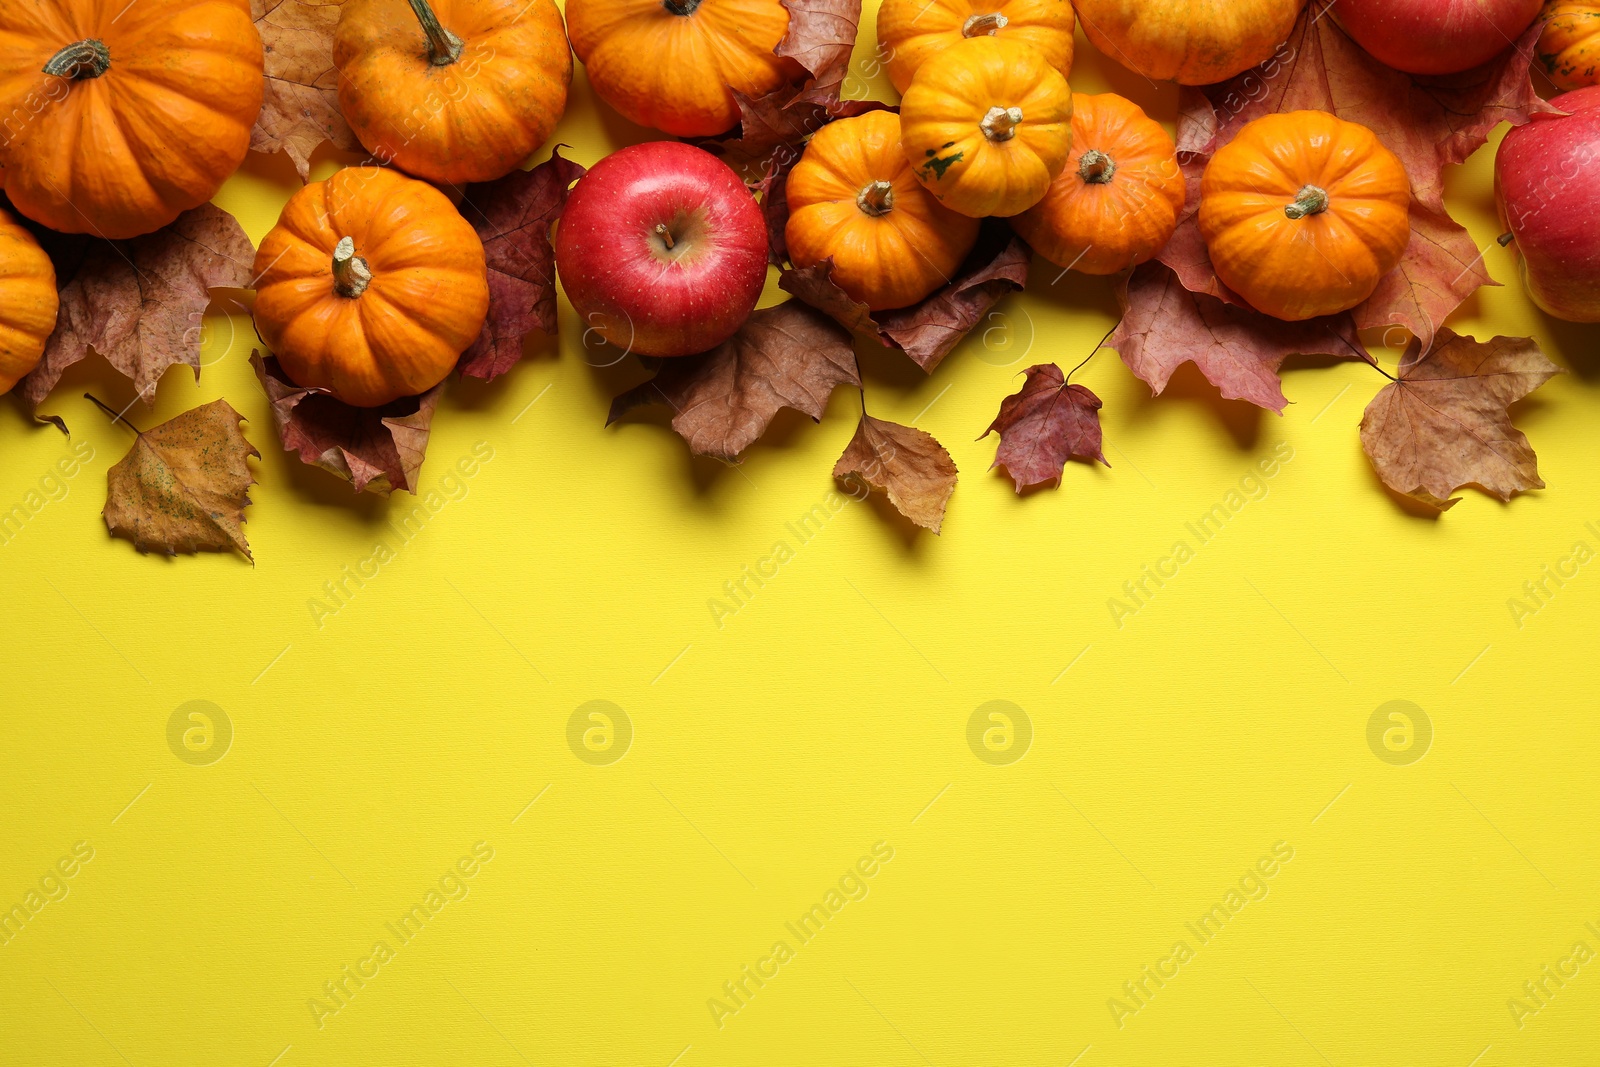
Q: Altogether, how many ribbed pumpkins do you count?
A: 12